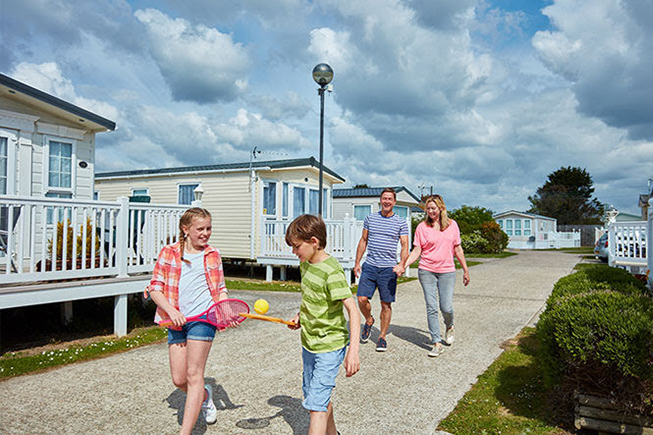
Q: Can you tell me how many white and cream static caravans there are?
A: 4